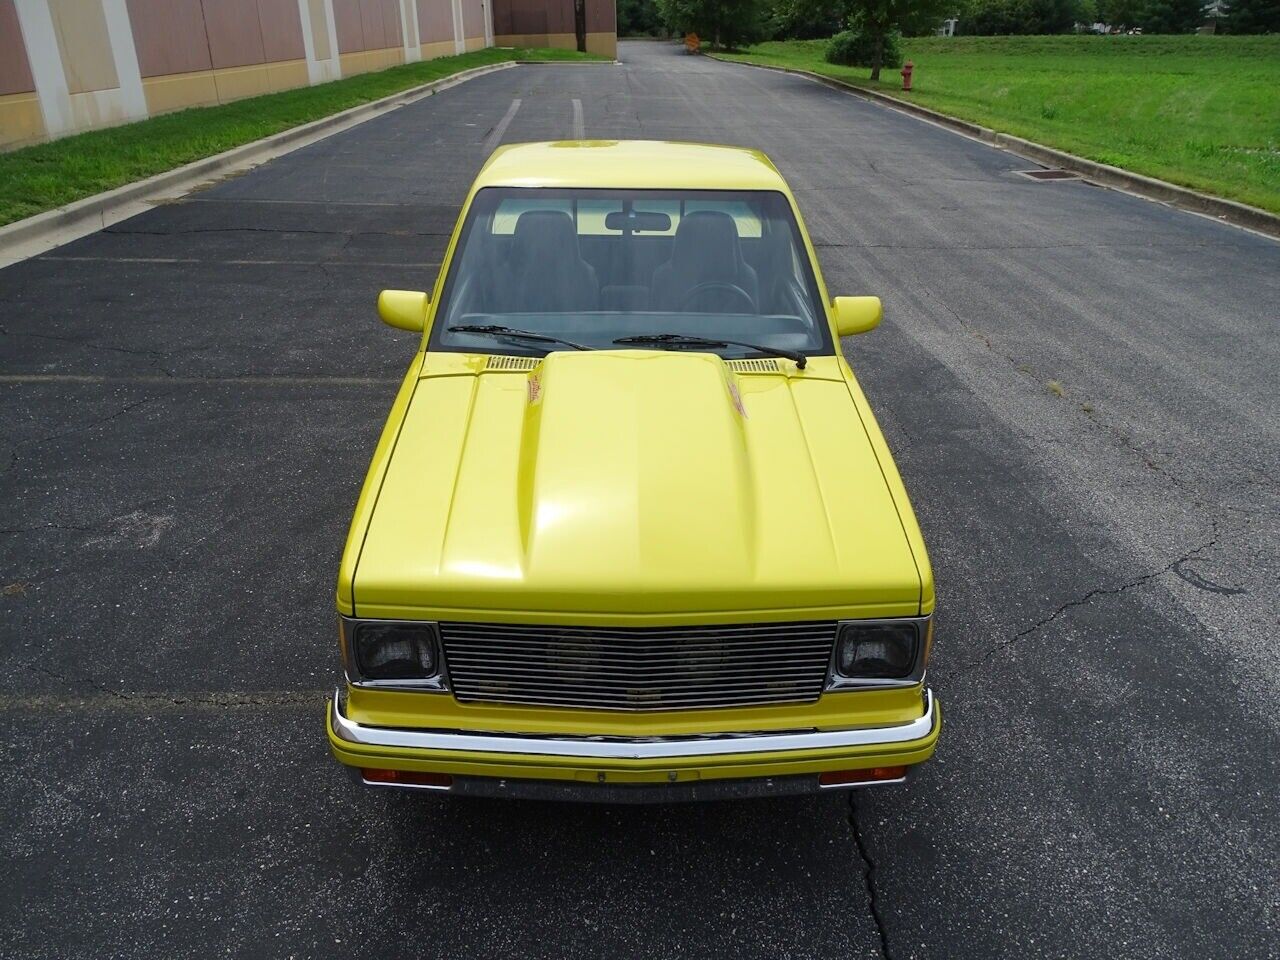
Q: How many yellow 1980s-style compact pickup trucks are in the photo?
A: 1